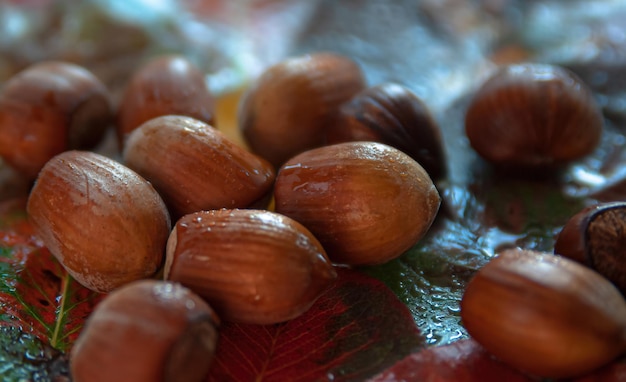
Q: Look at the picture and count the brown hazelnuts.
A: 12